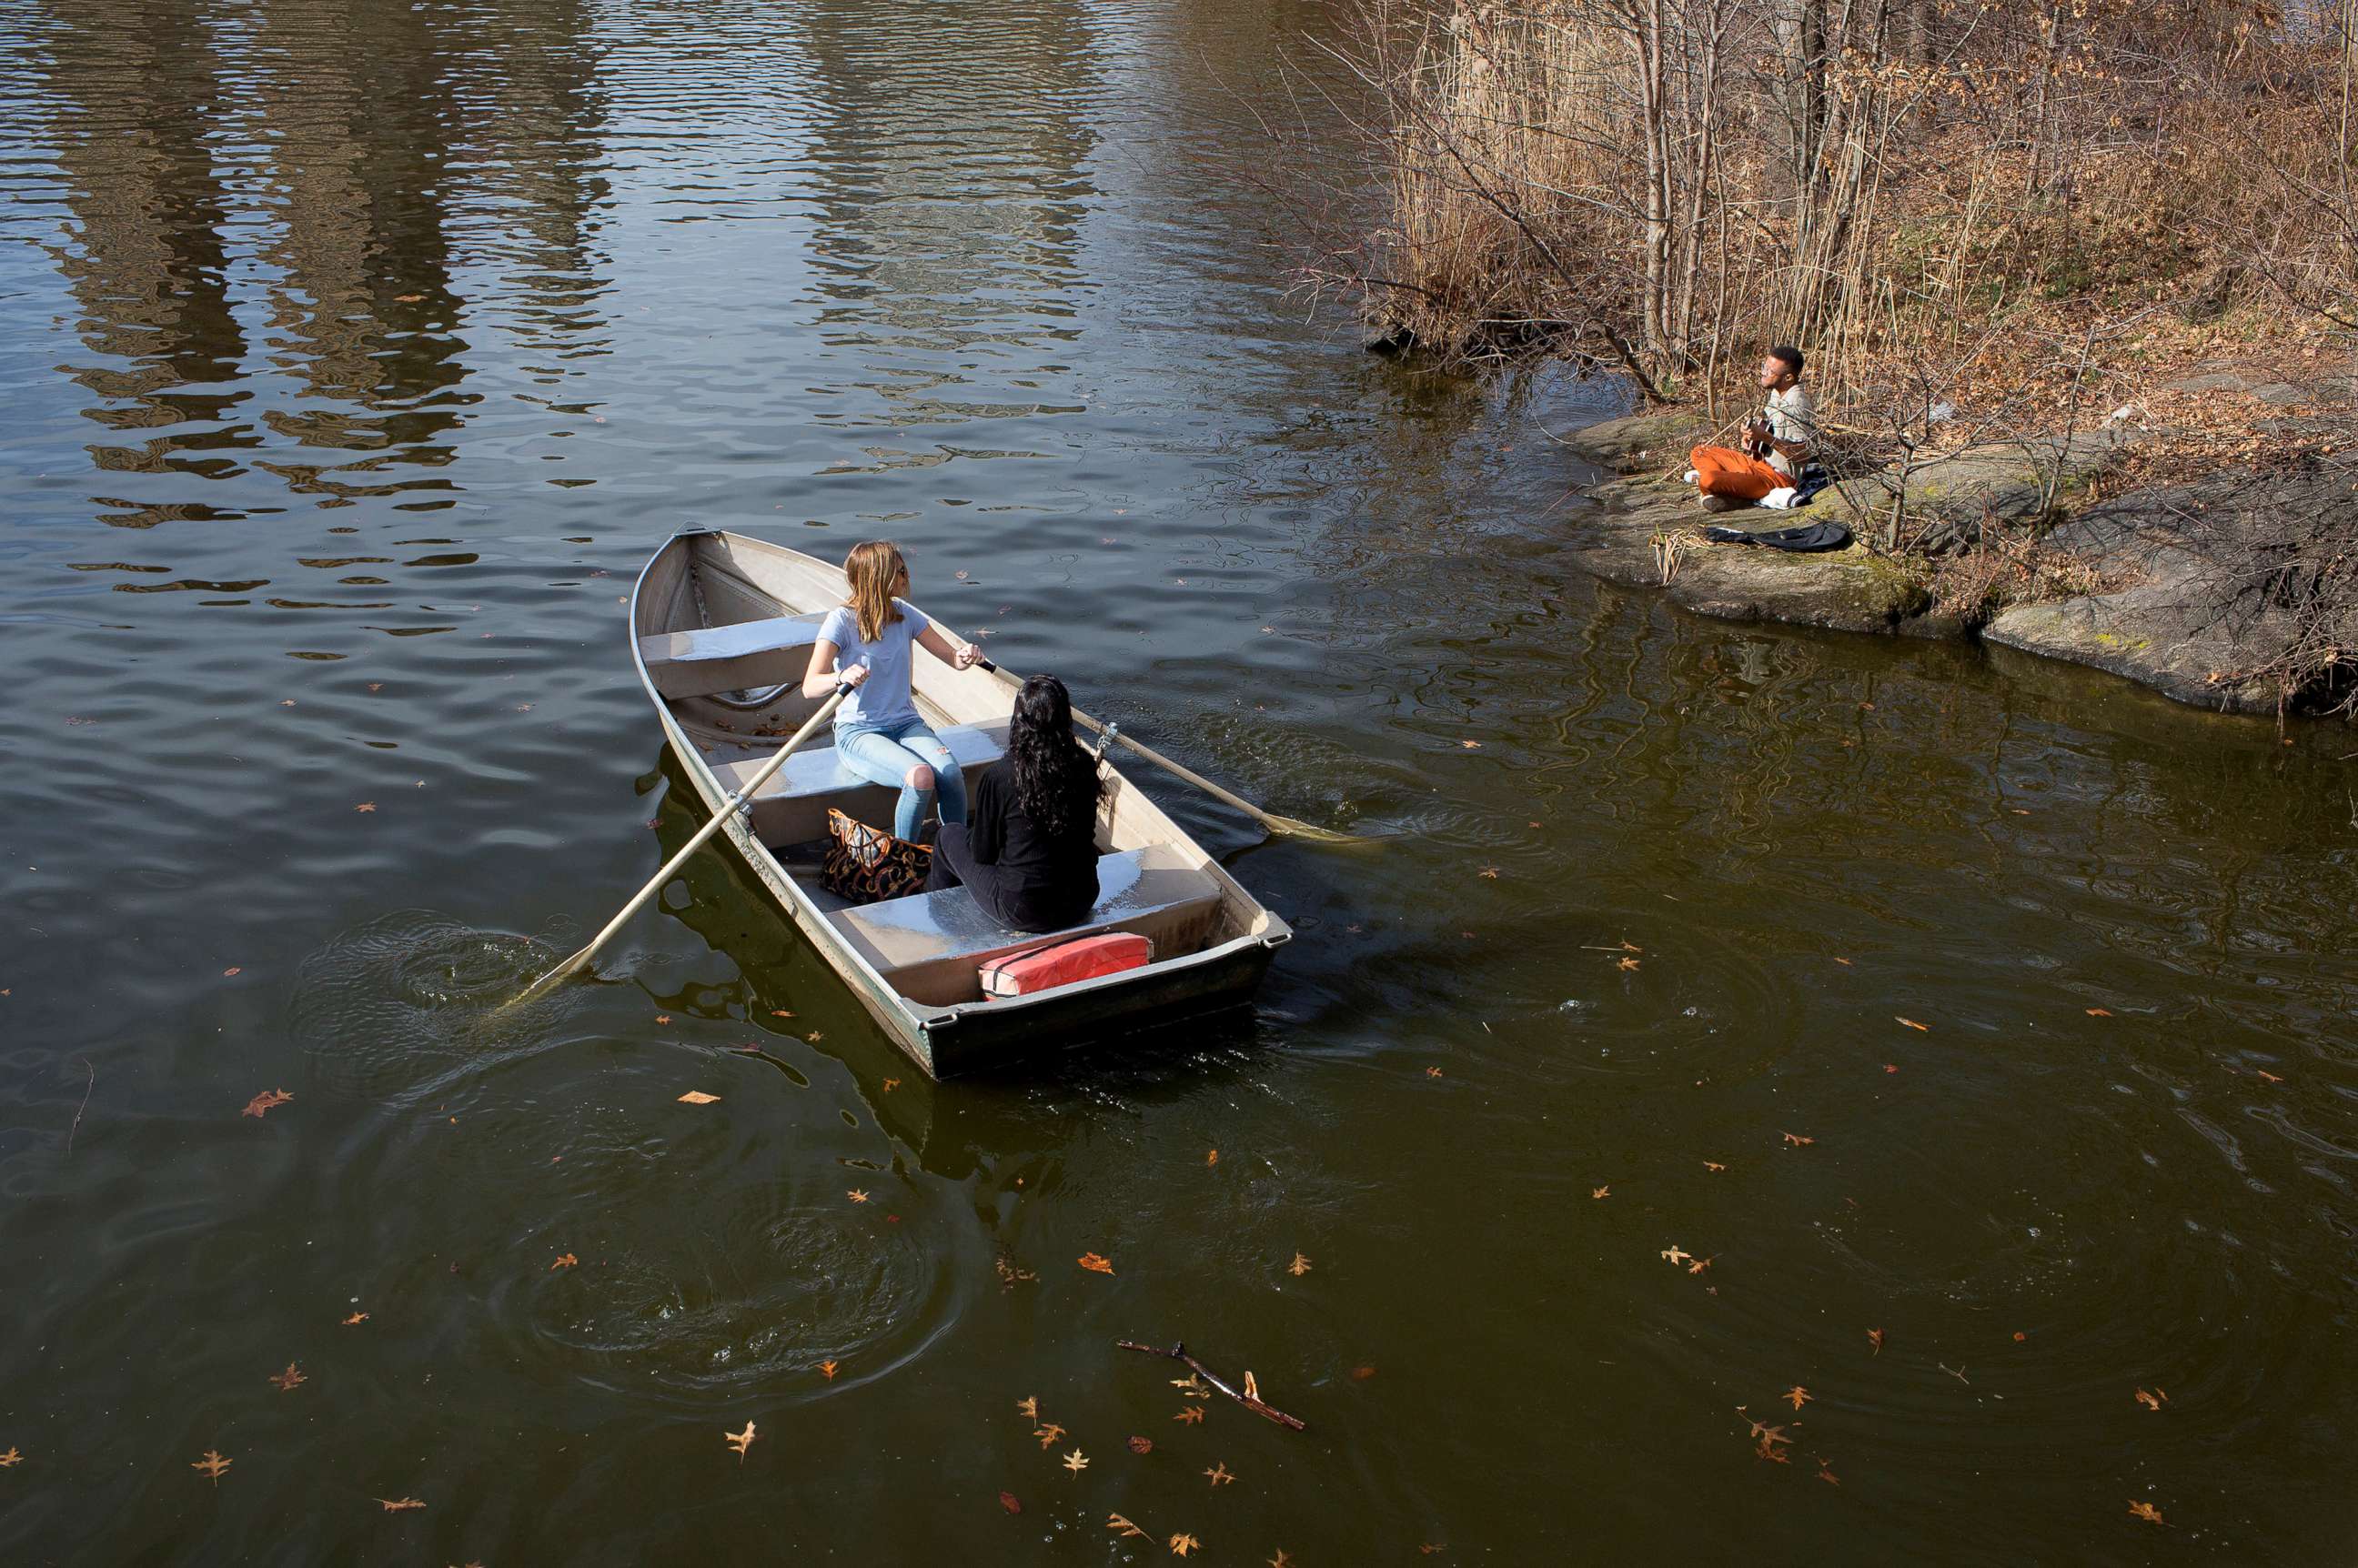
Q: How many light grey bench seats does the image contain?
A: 3